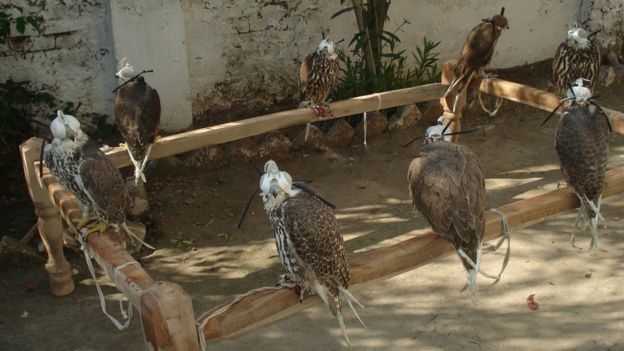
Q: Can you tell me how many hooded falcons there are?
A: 8